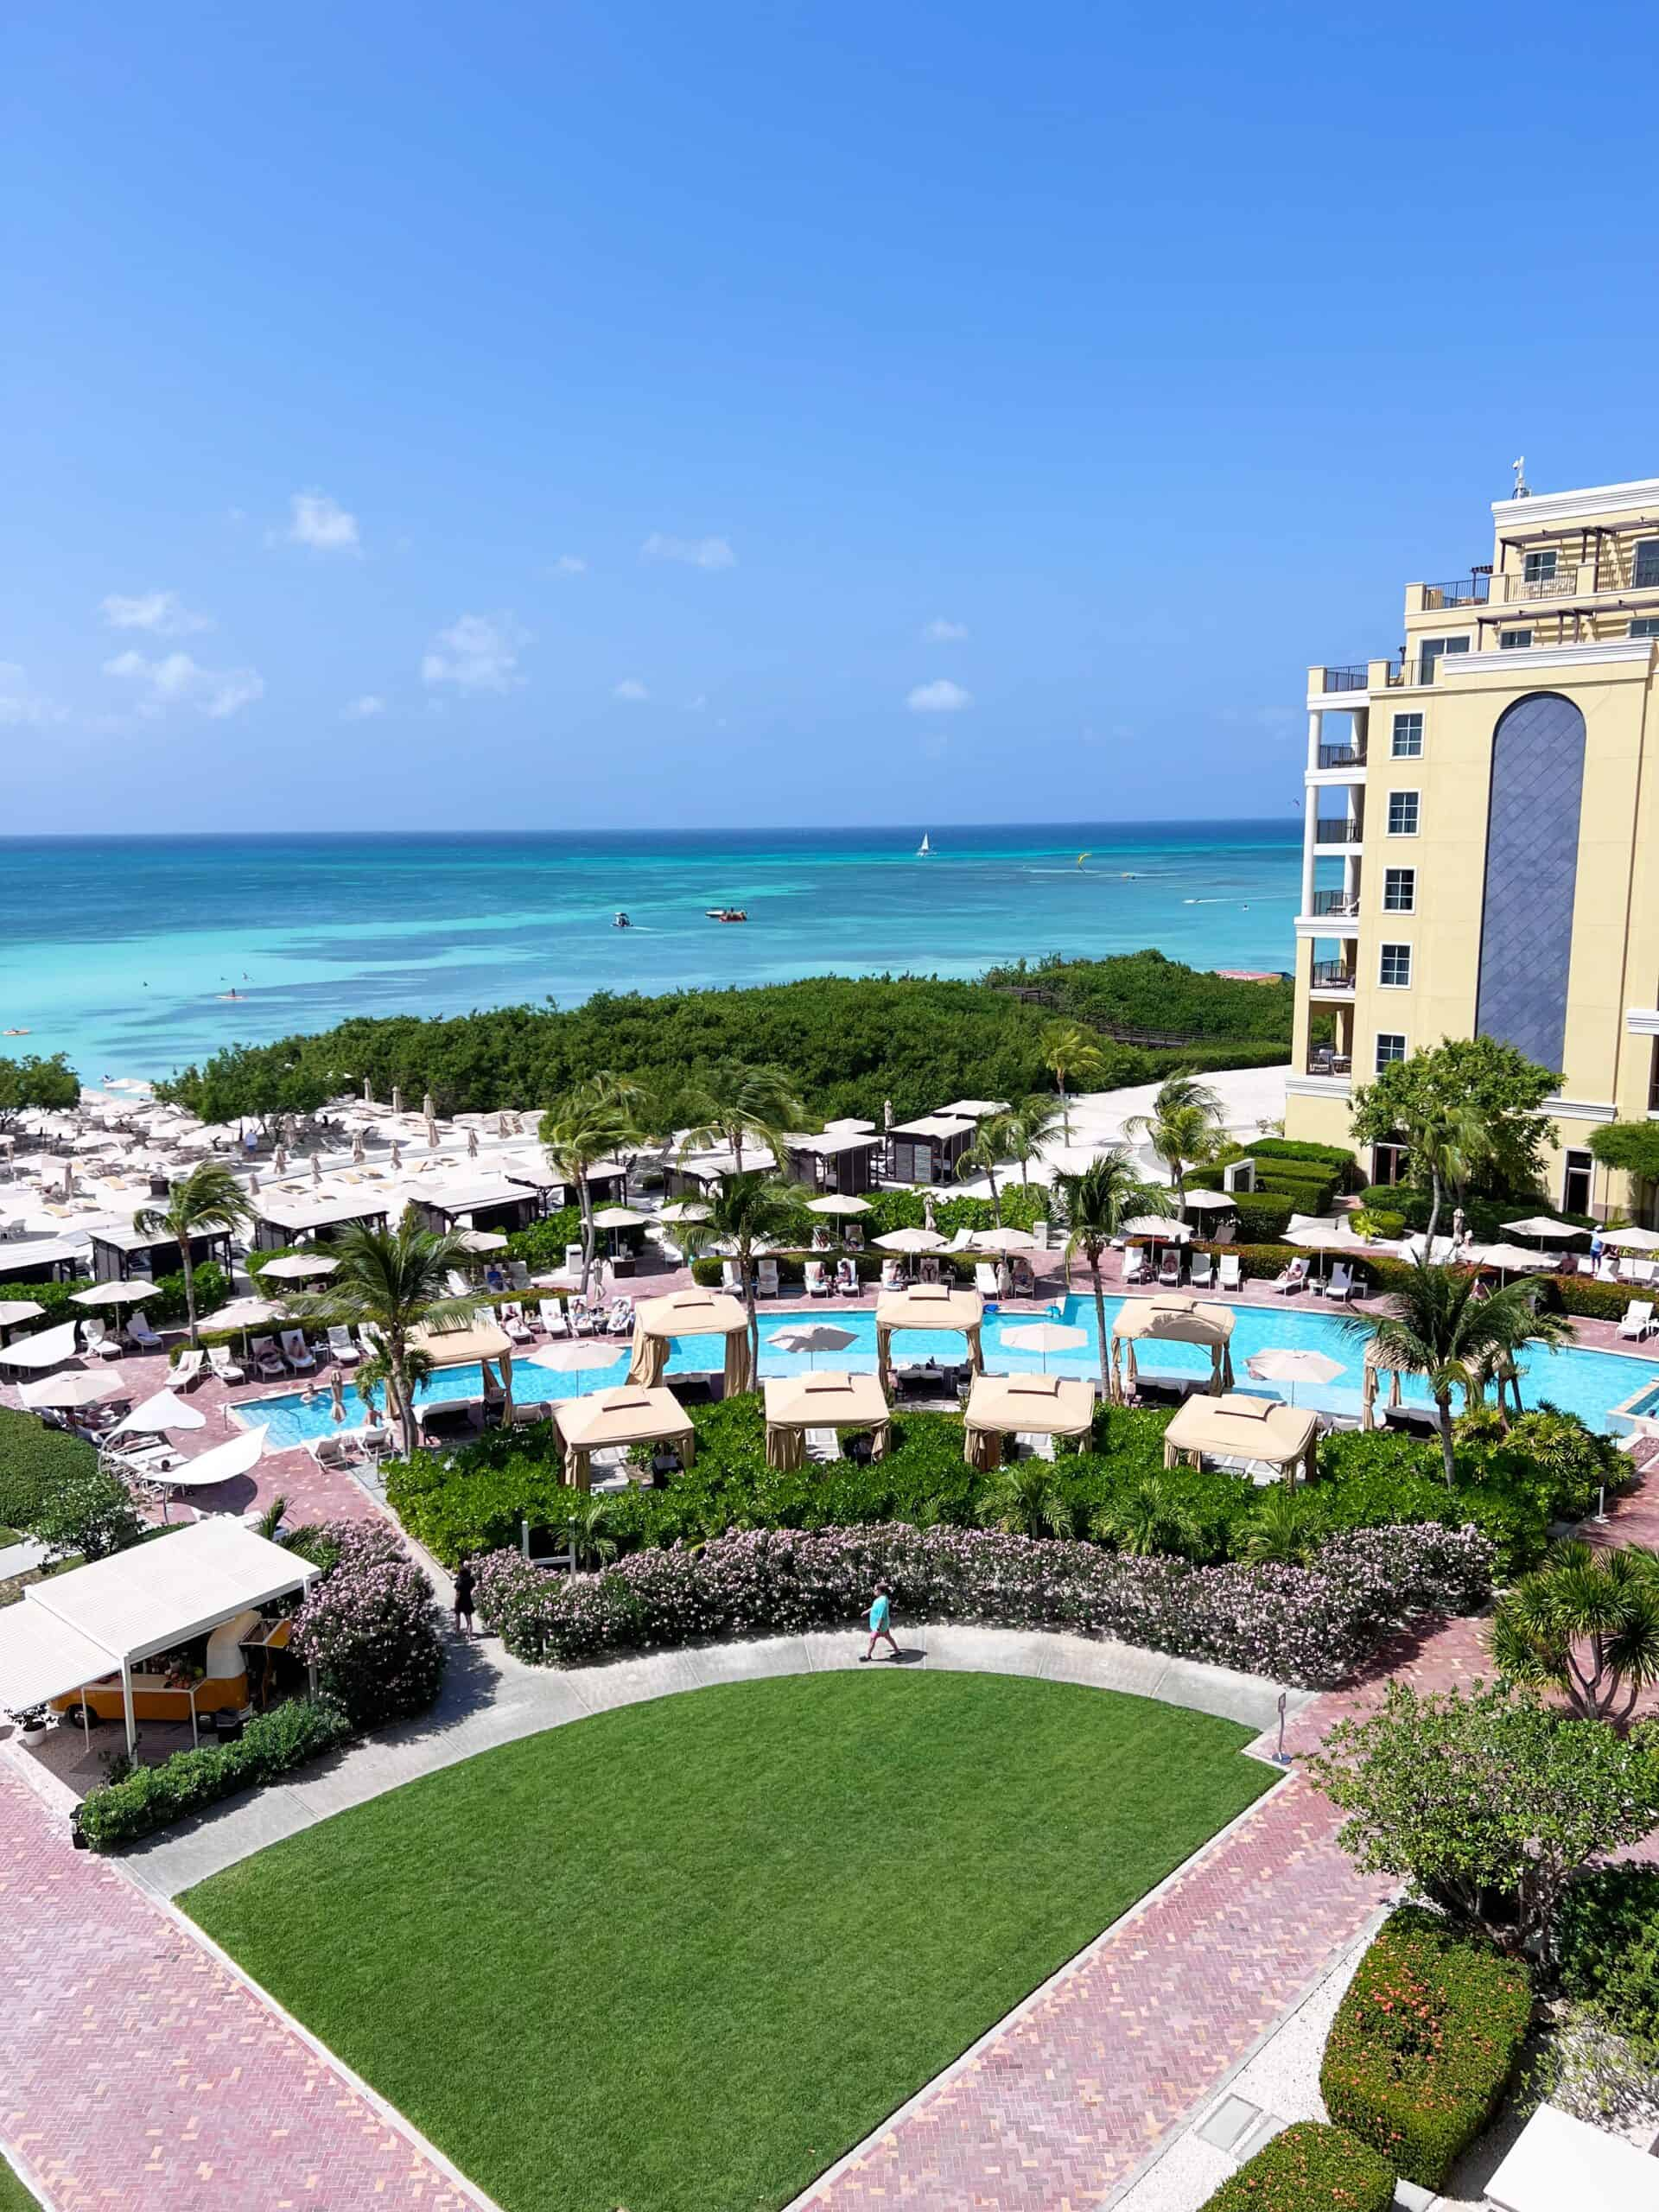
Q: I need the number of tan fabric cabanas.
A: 9